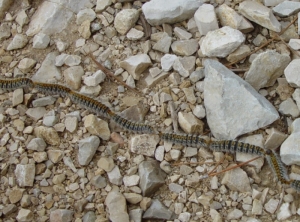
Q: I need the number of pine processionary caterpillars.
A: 8